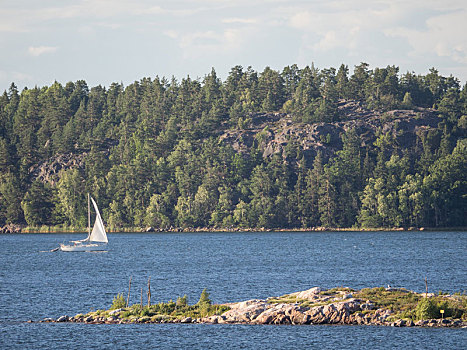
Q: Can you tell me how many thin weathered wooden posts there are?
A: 4